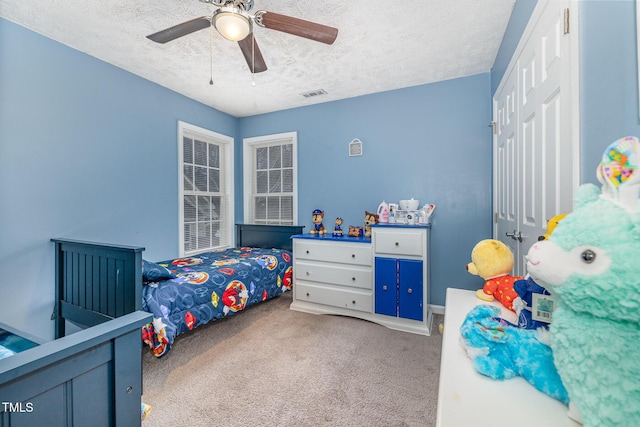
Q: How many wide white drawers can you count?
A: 3